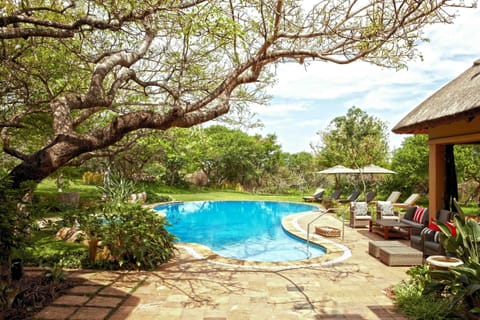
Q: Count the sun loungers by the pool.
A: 6